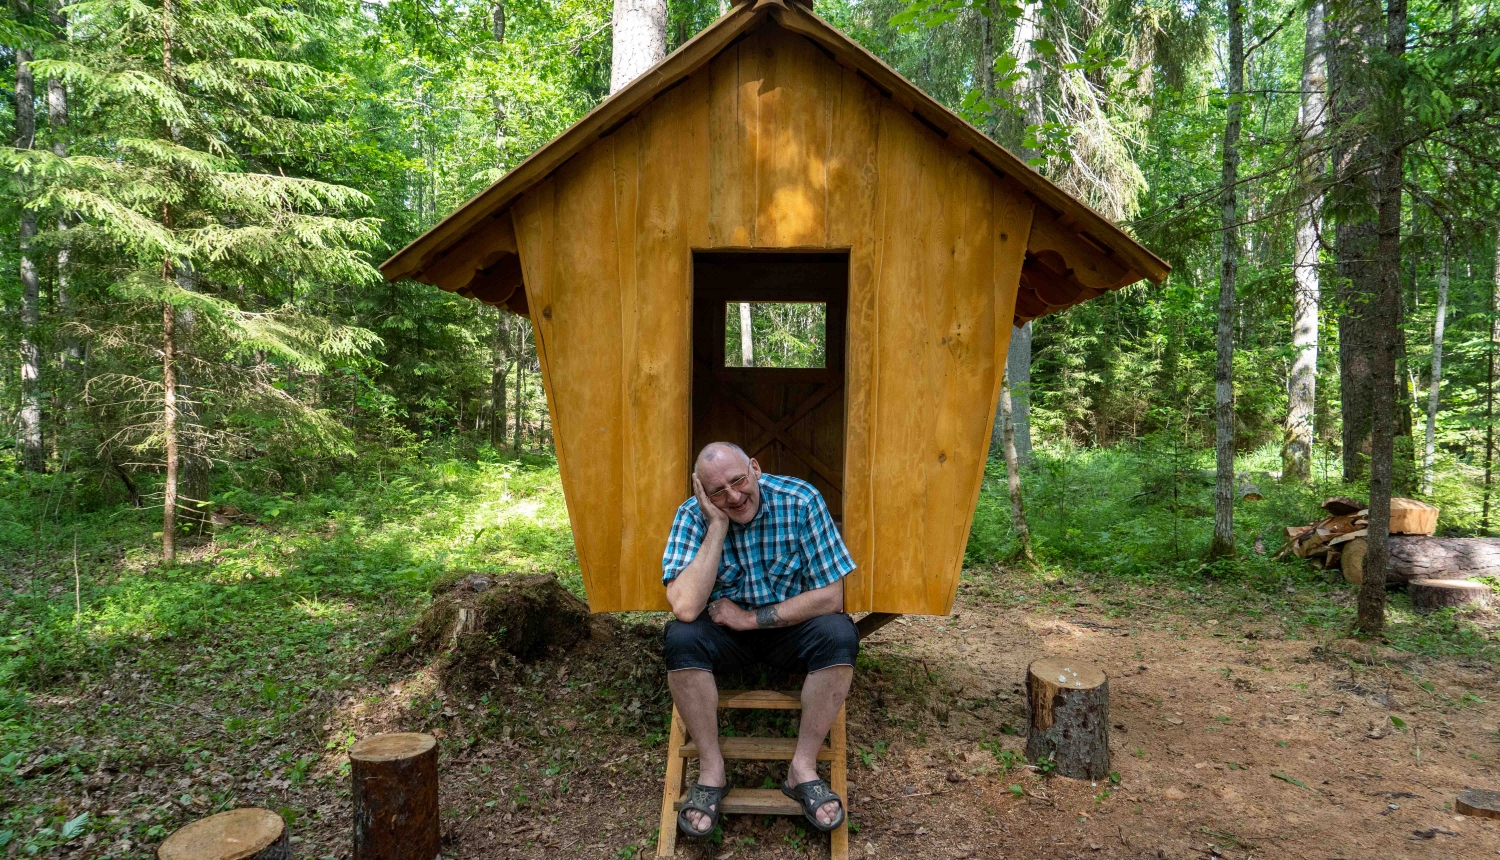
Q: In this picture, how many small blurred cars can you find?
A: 0